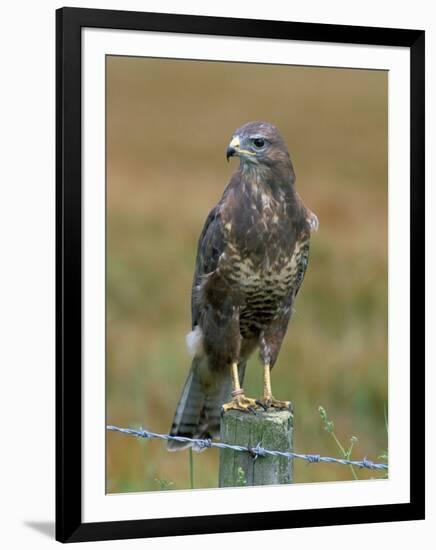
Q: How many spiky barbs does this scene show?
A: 5